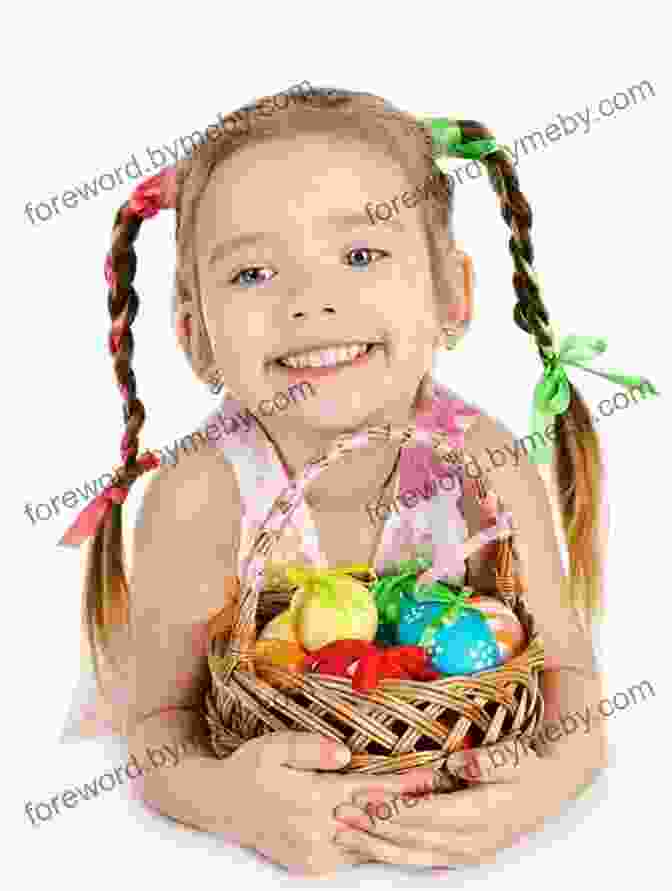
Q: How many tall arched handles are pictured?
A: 1